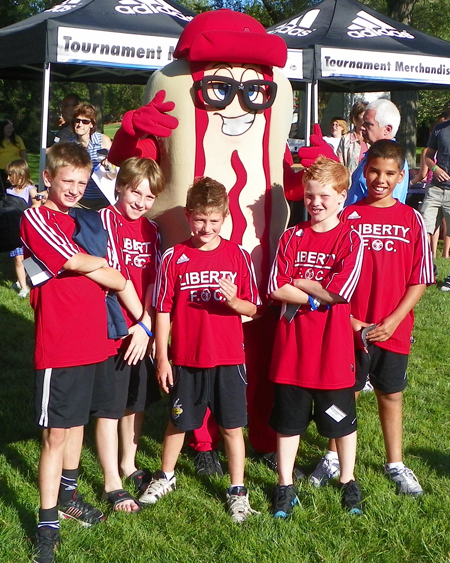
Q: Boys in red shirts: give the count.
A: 5